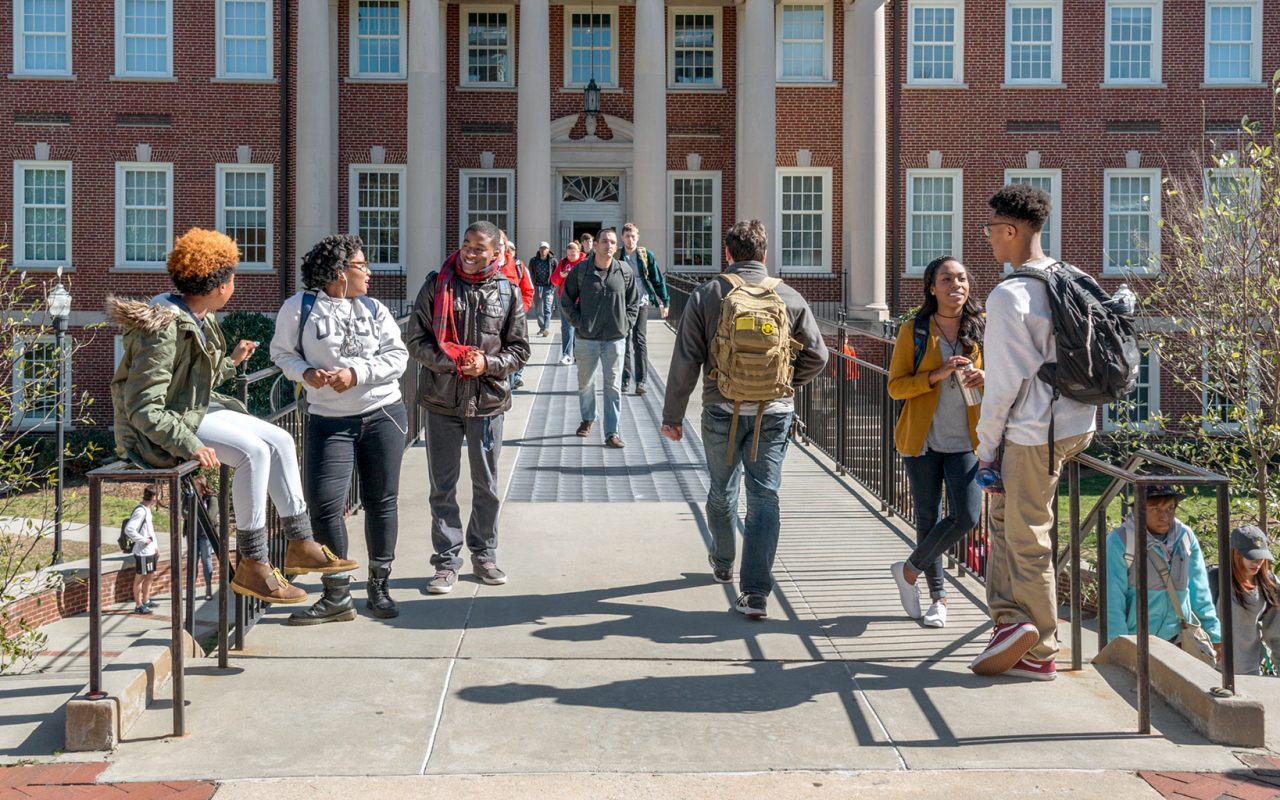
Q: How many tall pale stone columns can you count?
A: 6